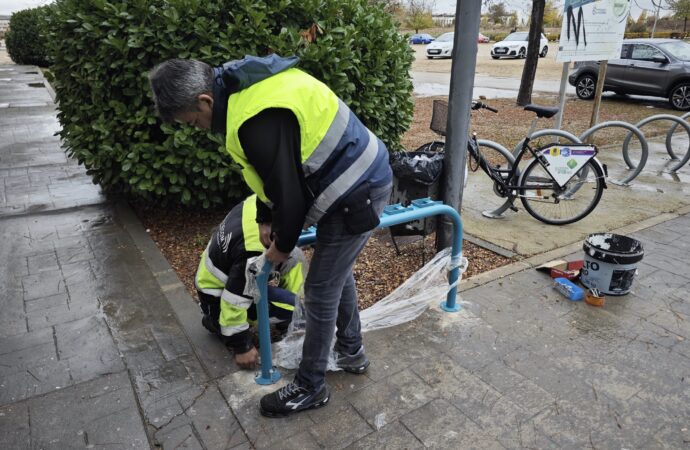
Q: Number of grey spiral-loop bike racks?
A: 5